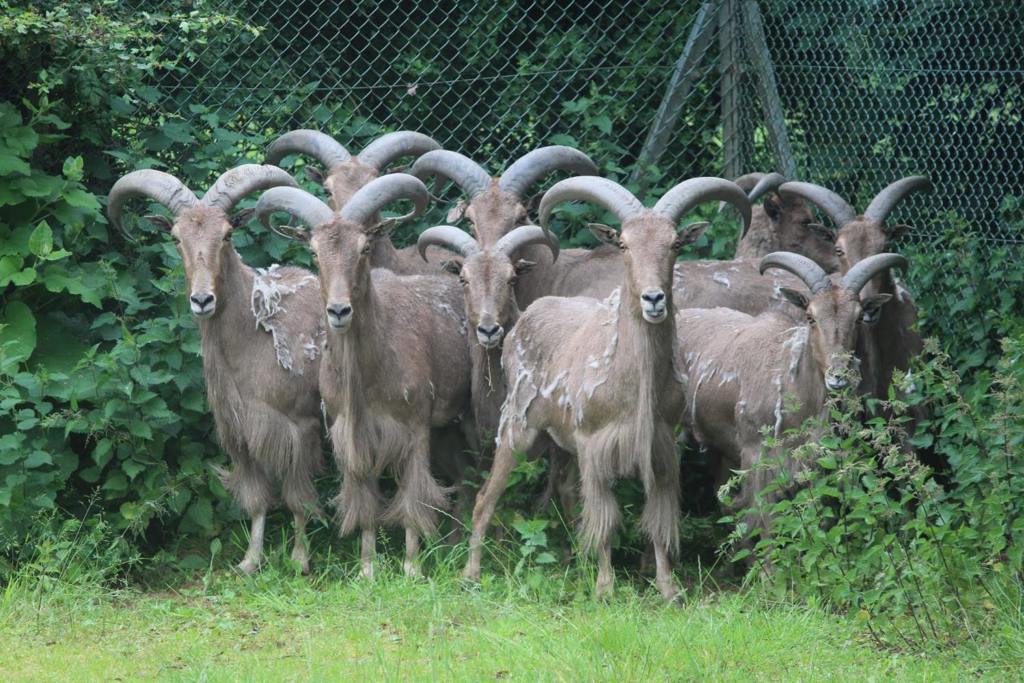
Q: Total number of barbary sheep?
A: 9